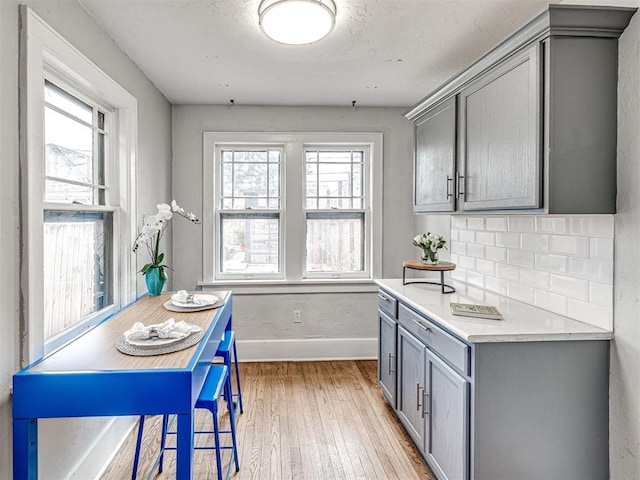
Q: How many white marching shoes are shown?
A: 0